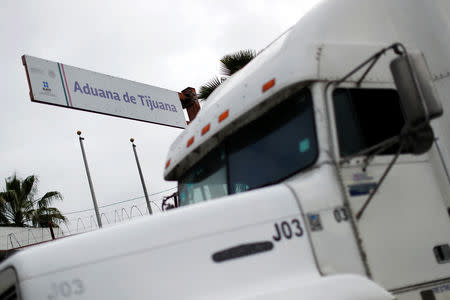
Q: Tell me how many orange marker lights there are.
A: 5